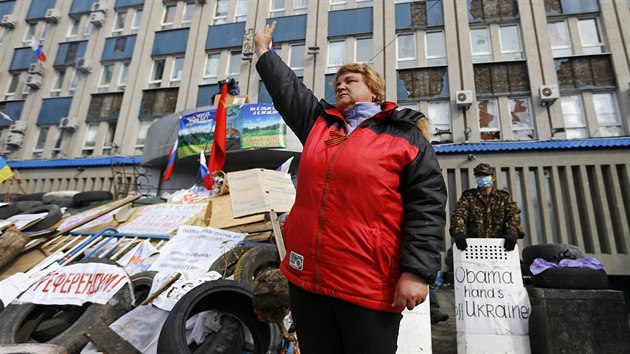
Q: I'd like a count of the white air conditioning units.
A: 12